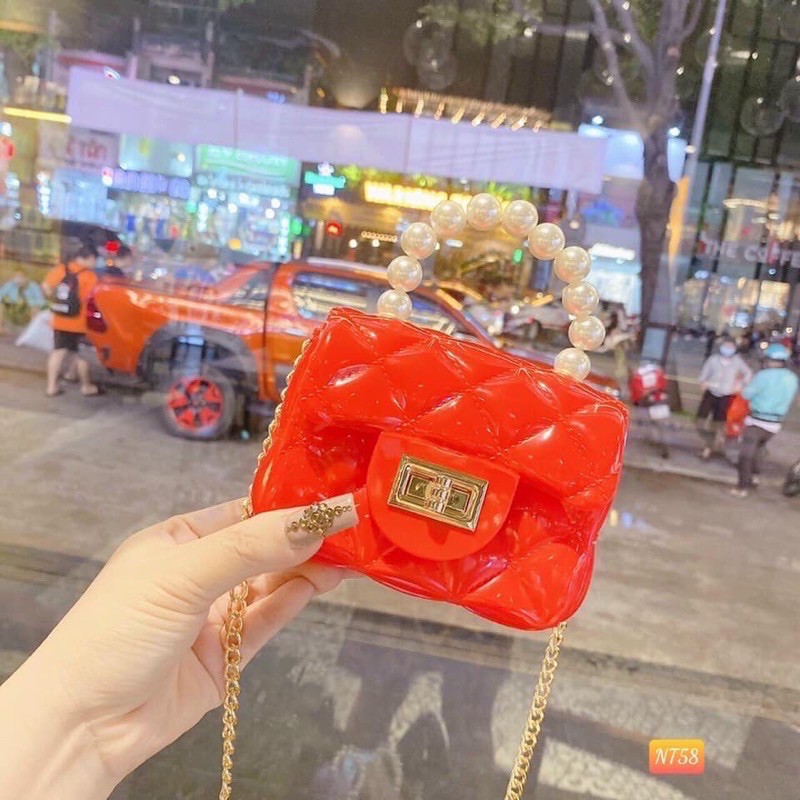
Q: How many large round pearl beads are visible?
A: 11